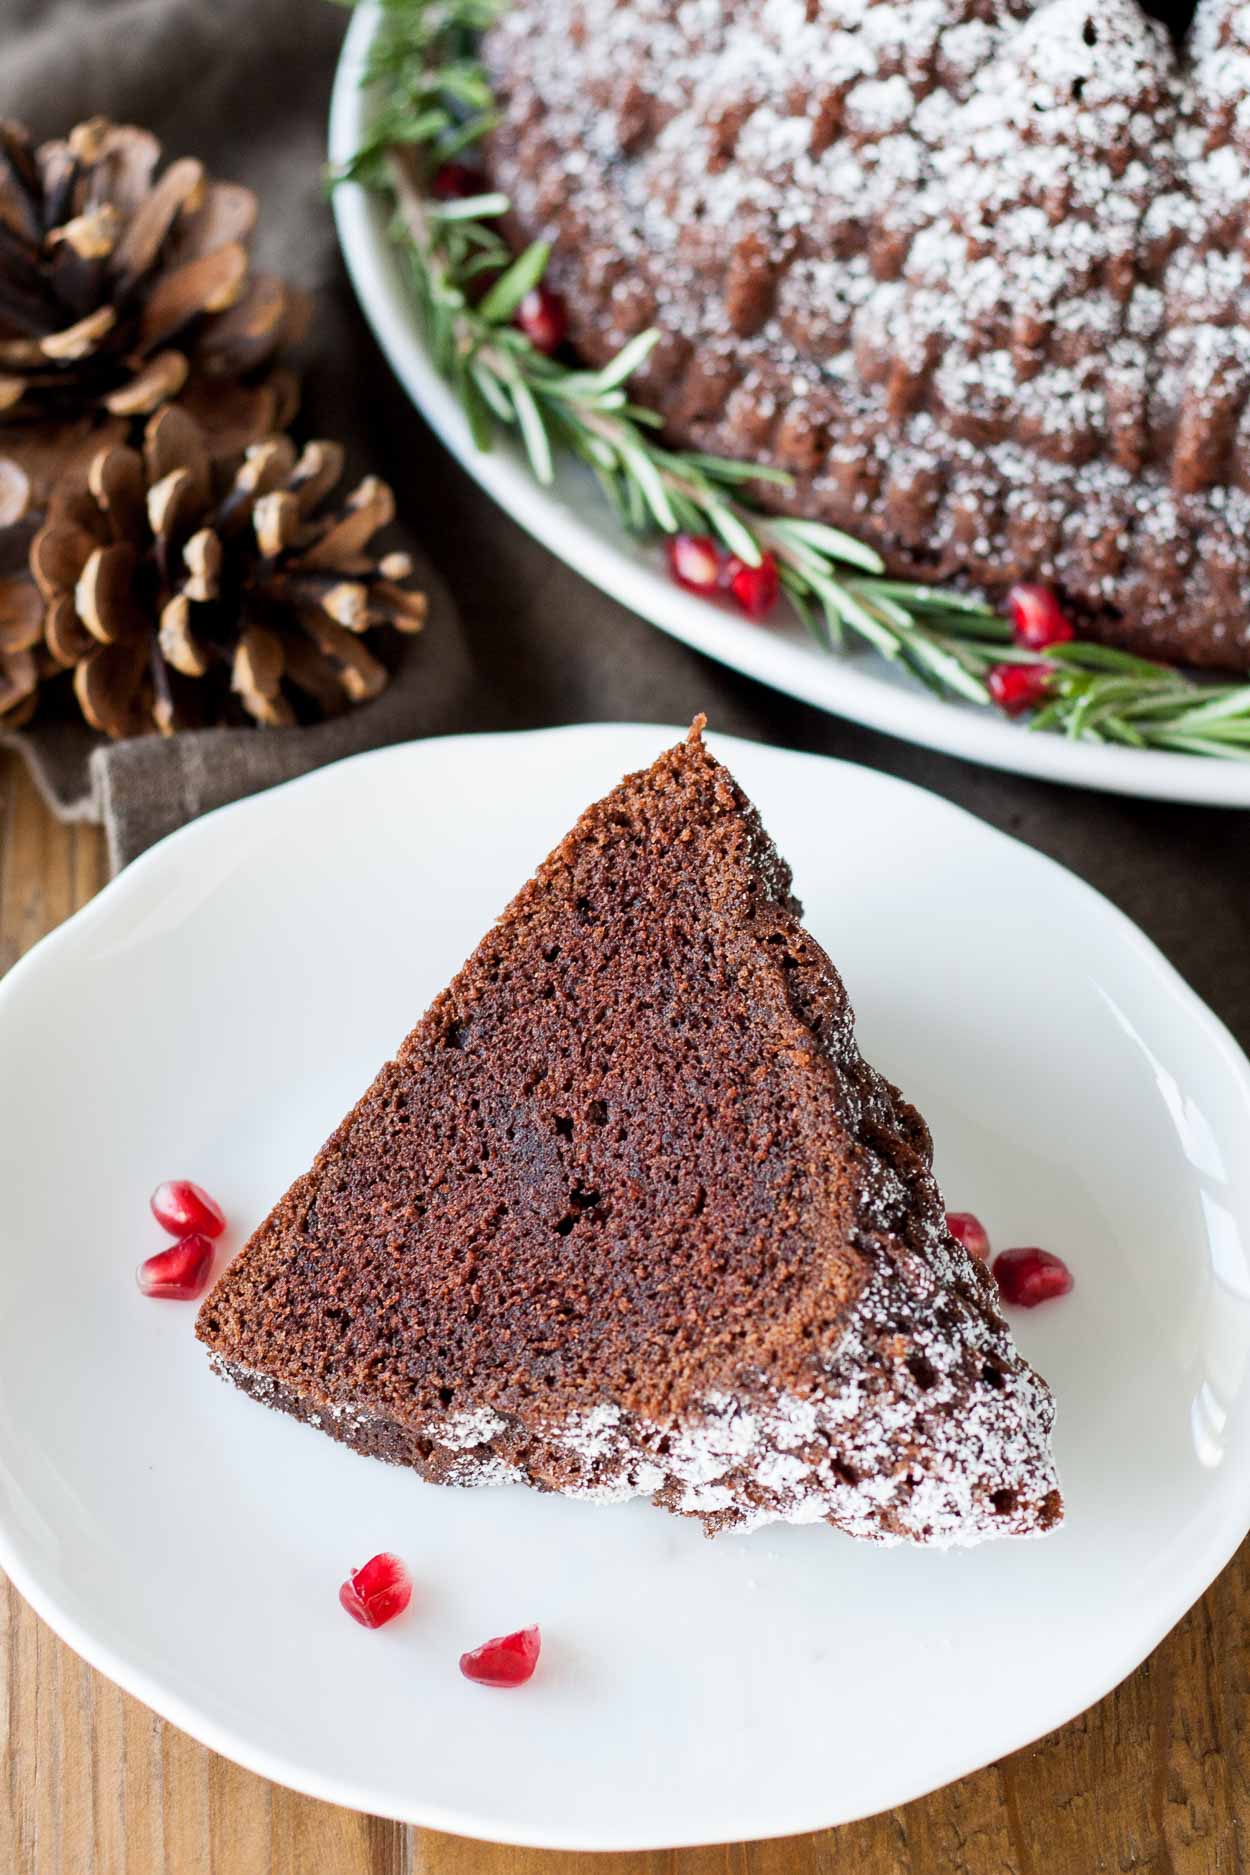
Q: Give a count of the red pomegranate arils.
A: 12